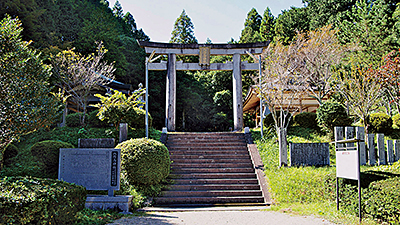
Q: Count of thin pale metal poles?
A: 2